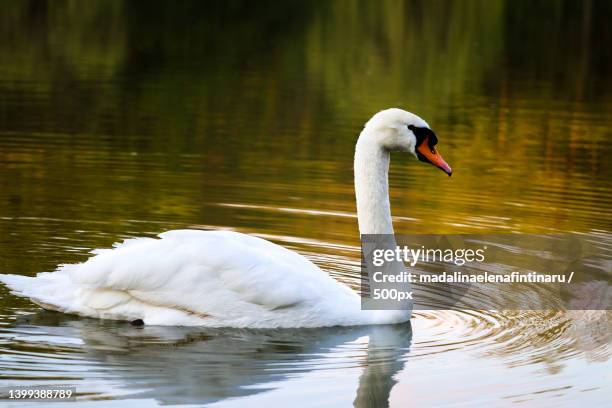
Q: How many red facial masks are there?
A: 0